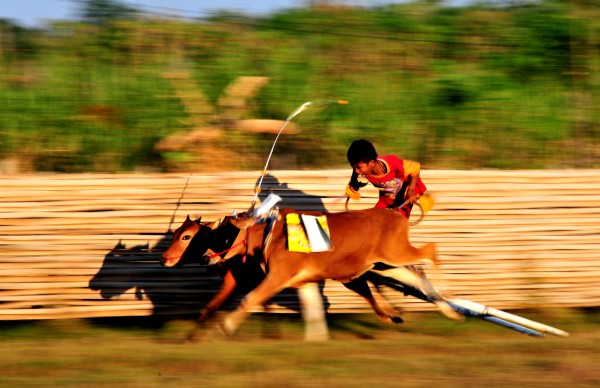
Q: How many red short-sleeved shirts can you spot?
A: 1